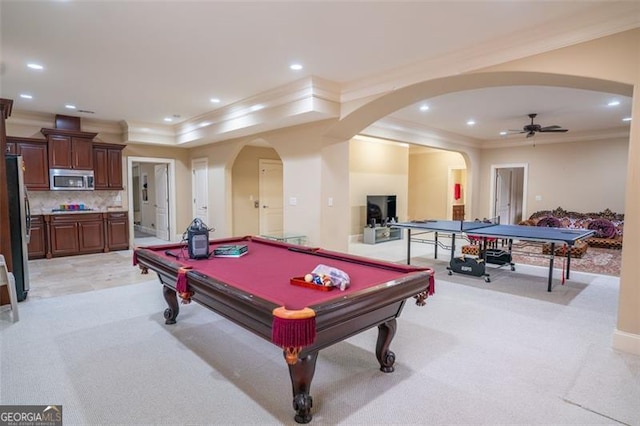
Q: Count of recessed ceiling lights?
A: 11